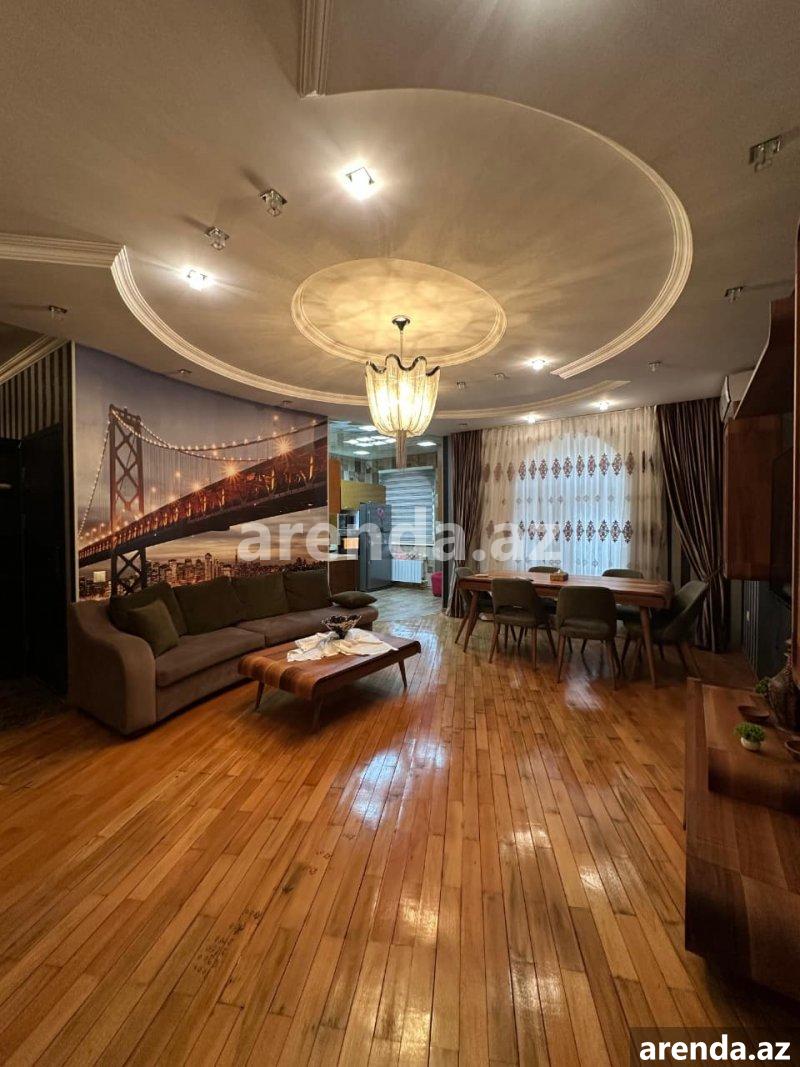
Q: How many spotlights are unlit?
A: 11